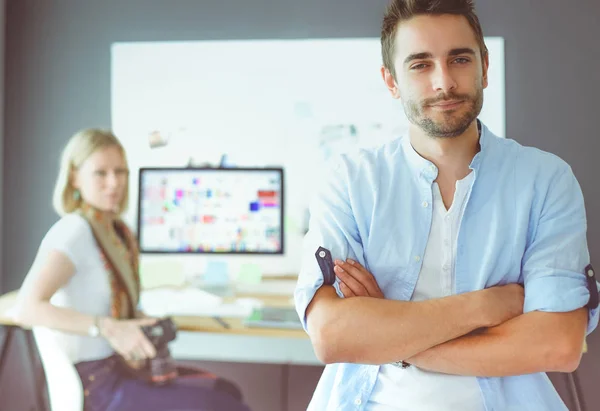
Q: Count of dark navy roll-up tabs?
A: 2